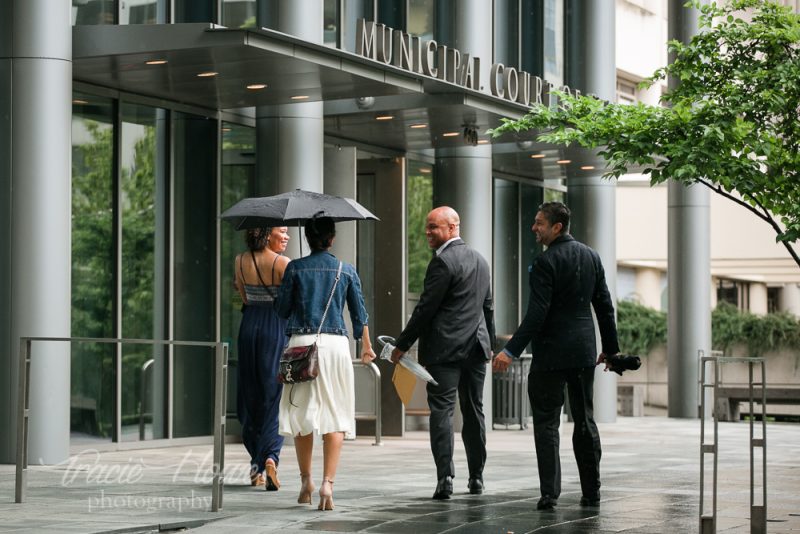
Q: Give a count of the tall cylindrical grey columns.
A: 5